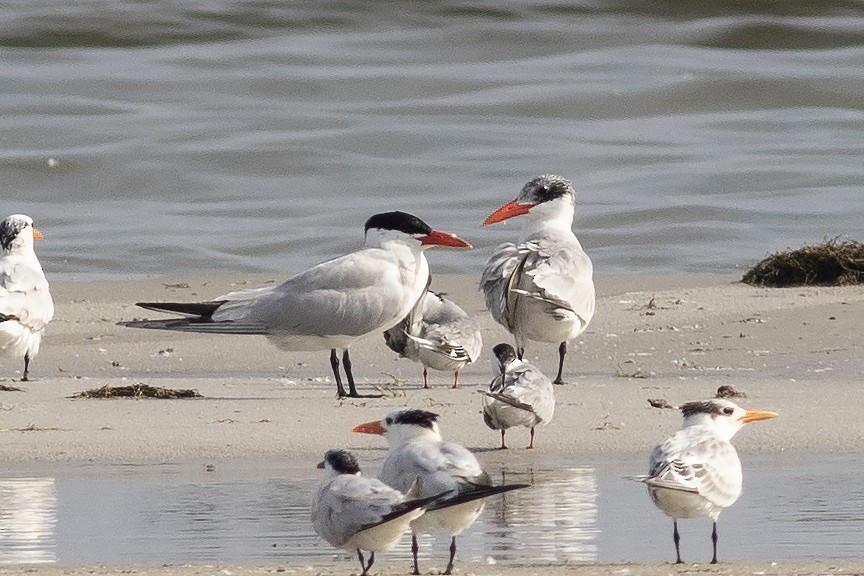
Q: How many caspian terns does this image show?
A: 2